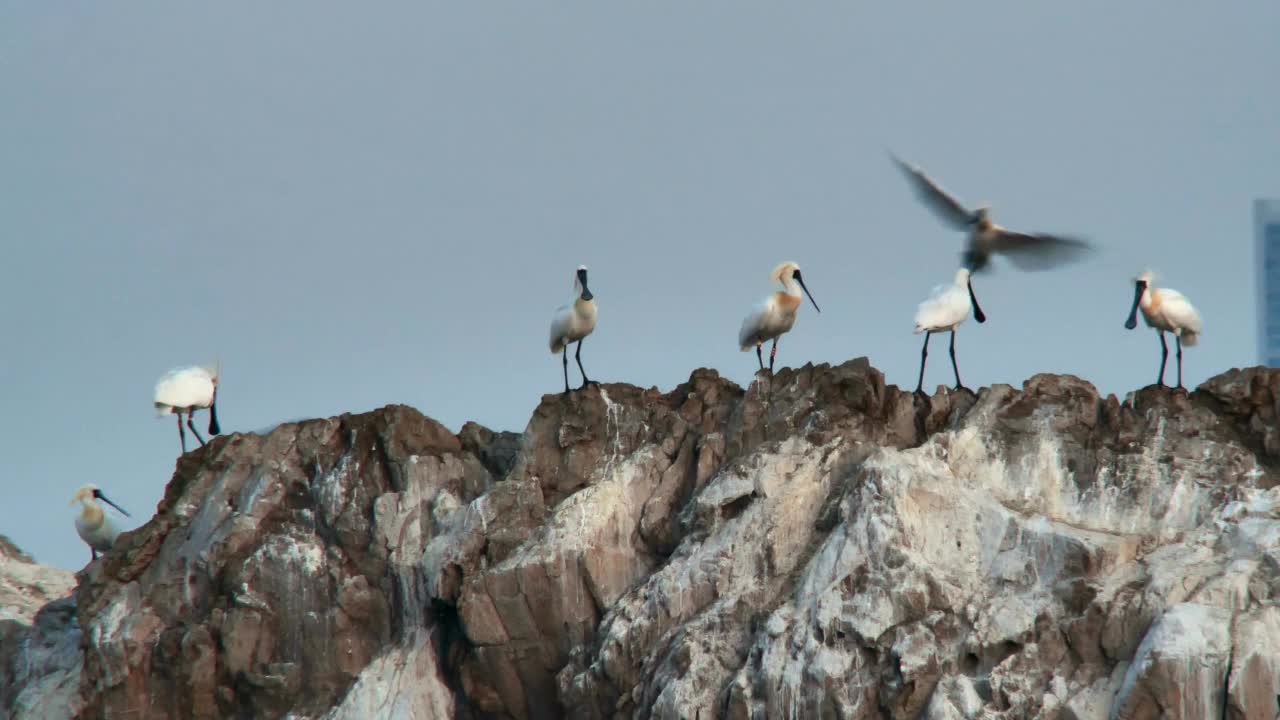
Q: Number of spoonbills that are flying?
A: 1